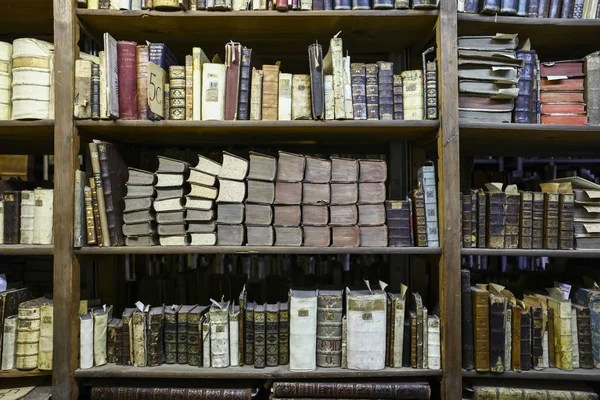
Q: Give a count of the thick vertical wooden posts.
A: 2